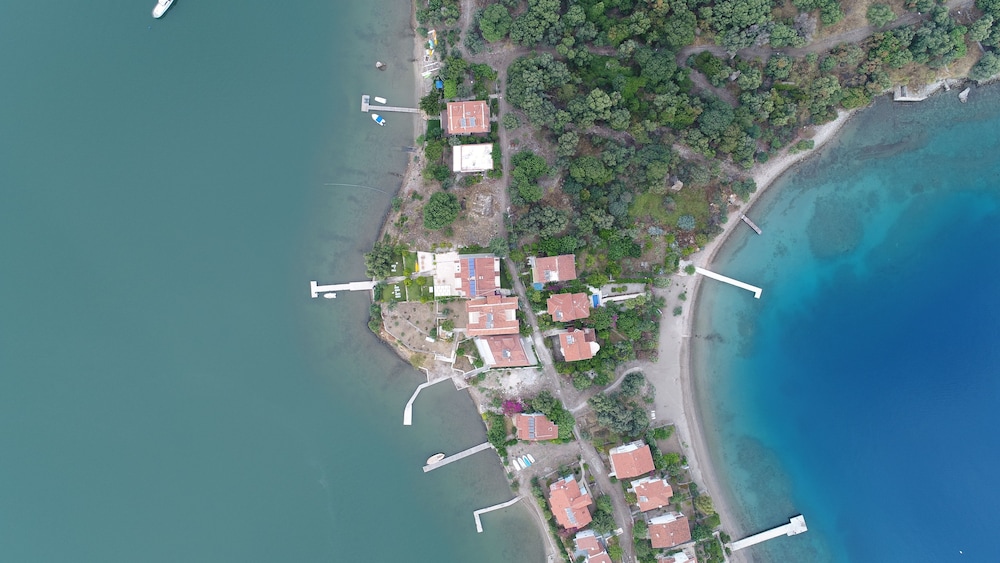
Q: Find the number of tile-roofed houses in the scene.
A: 14